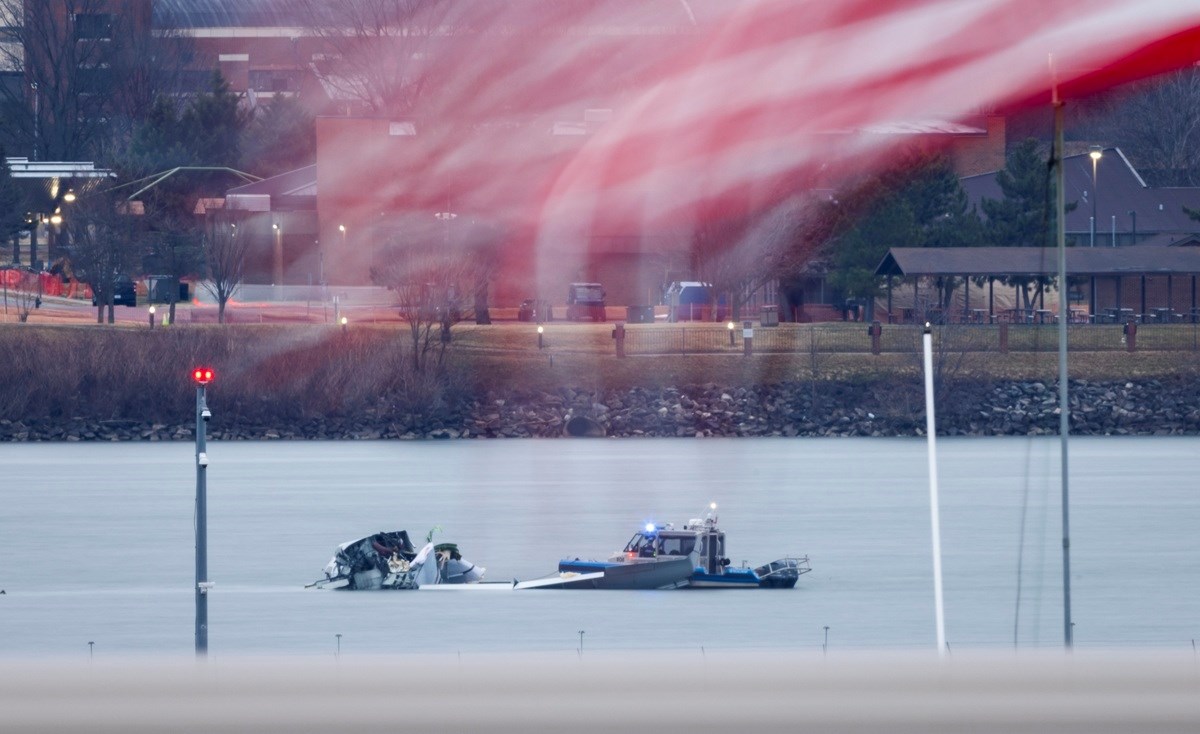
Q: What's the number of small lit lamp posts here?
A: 4